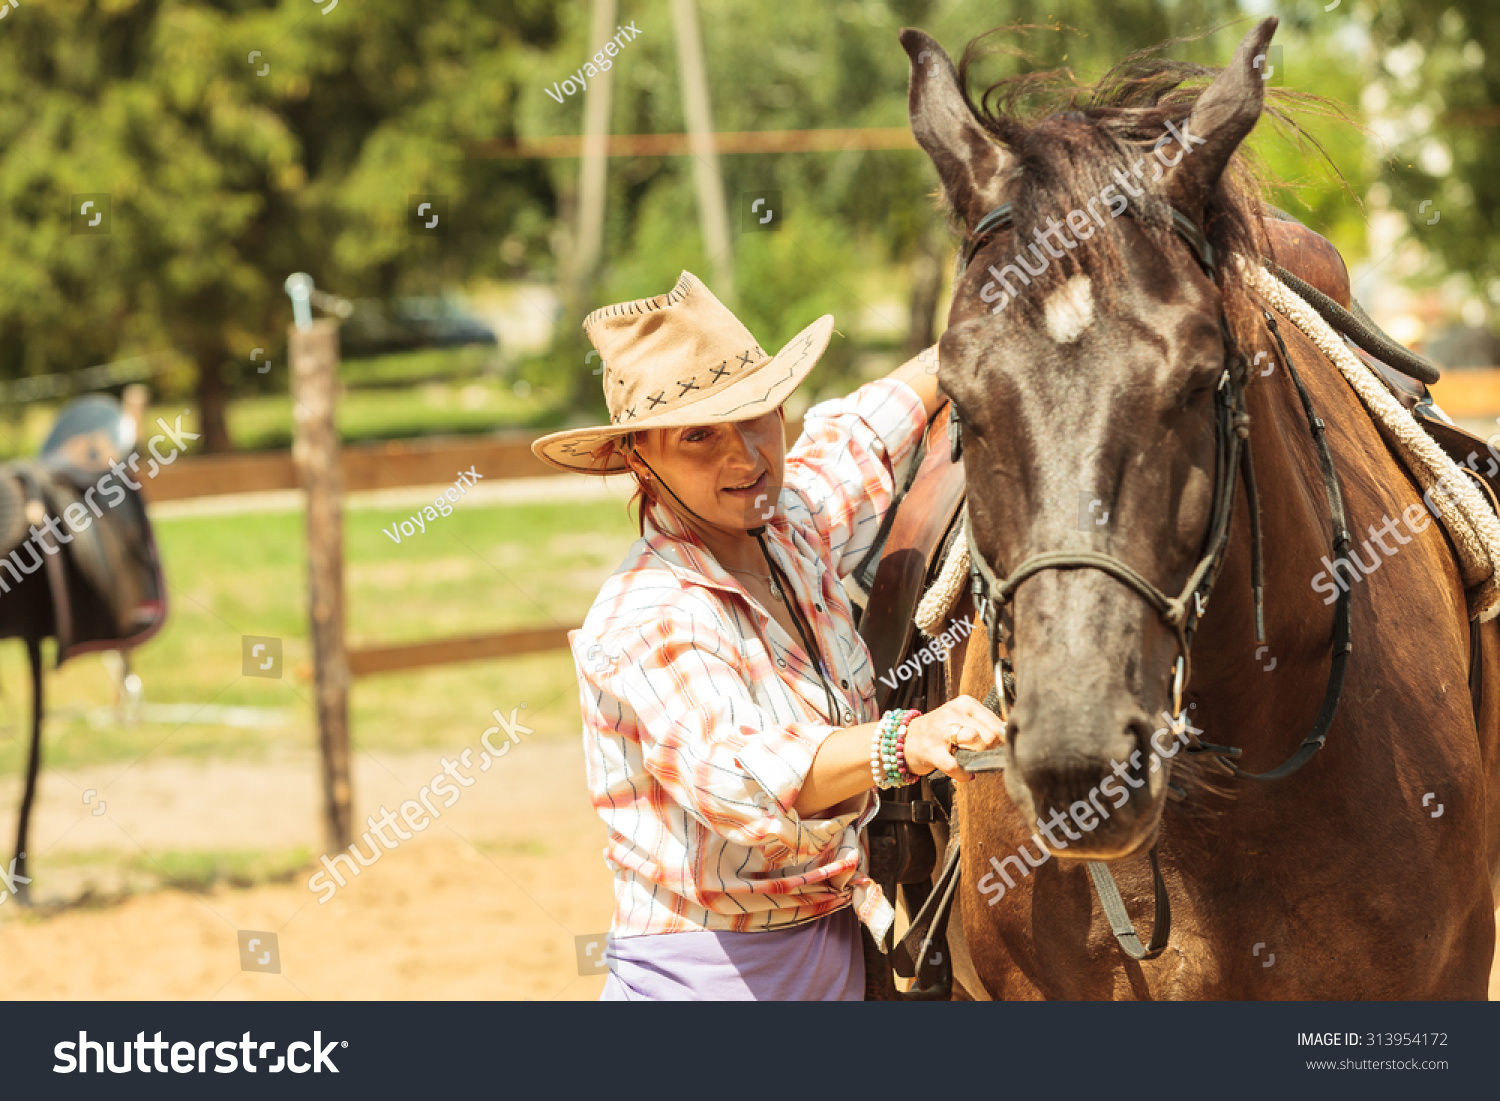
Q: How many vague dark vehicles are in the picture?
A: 1